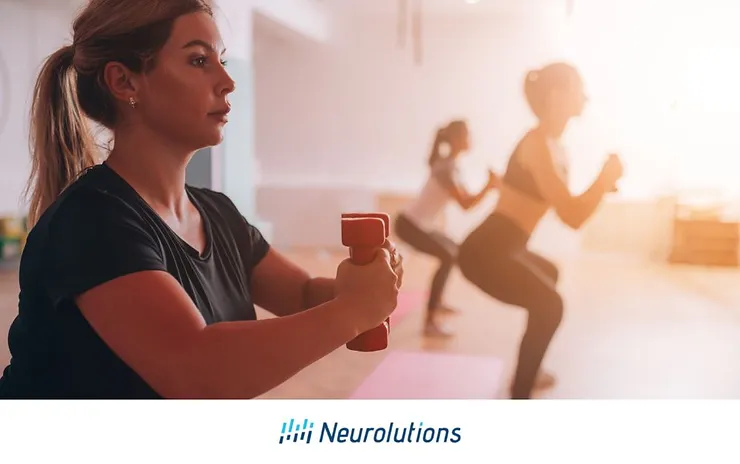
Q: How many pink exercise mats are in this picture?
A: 2